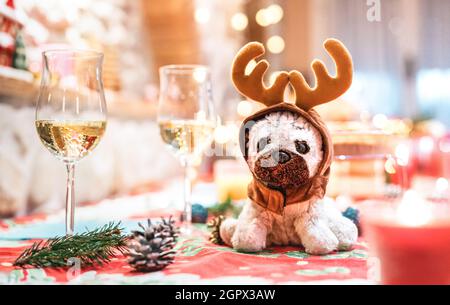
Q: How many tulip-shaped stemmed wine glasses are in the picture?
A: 2